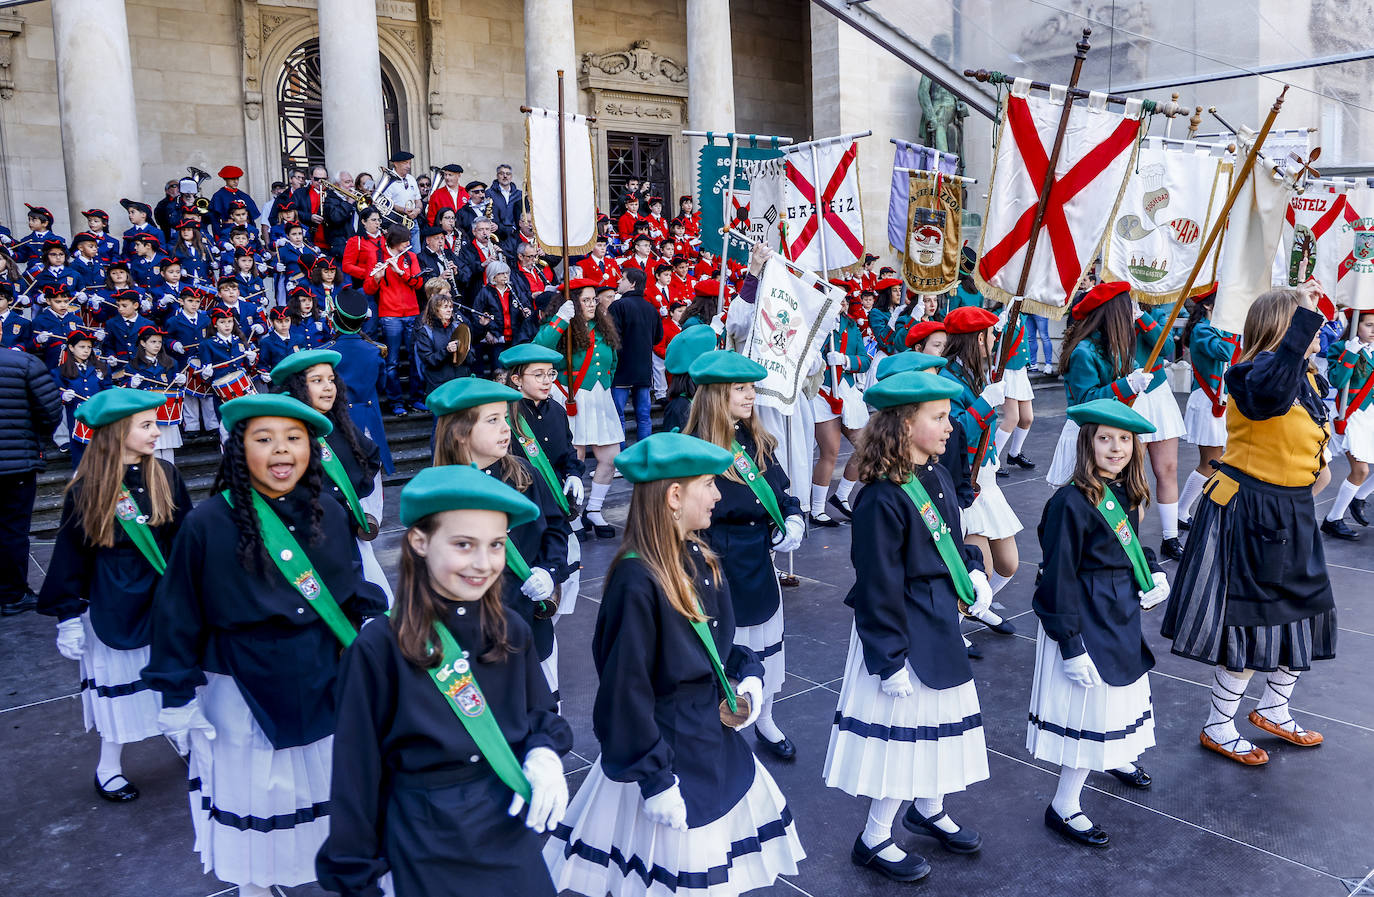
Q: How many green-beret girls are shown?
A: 12